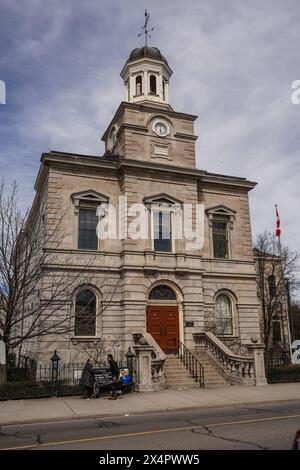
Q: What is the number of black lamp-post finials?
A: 2